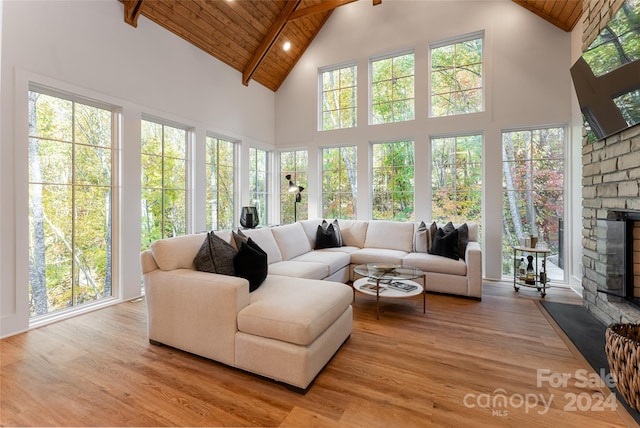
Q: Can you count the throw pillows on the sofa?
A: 8